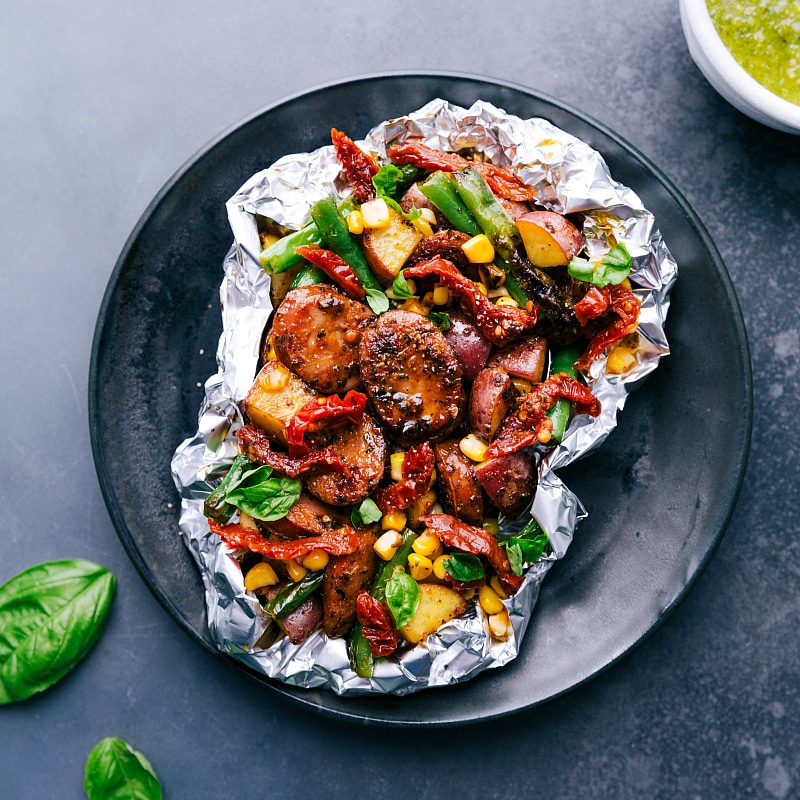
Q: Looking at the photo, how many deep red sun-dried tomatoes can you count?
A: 12